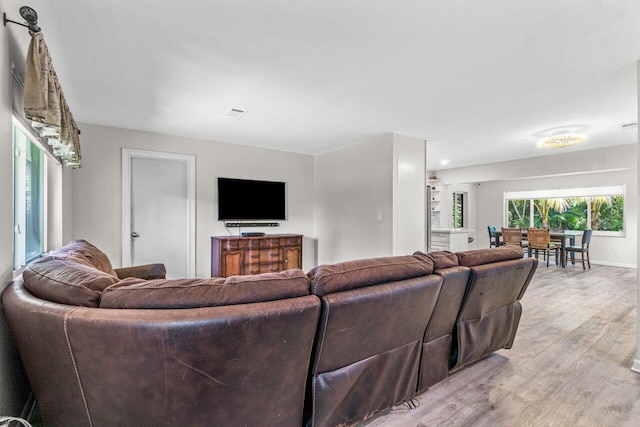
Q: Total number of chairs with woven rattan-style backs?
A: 2